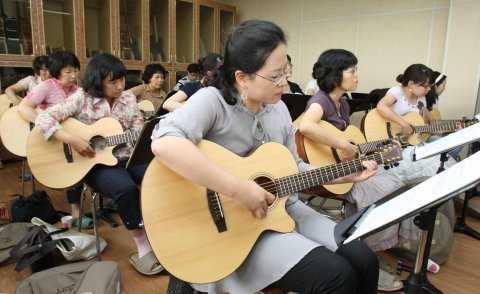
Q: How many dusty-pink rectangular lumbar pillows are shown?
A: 0